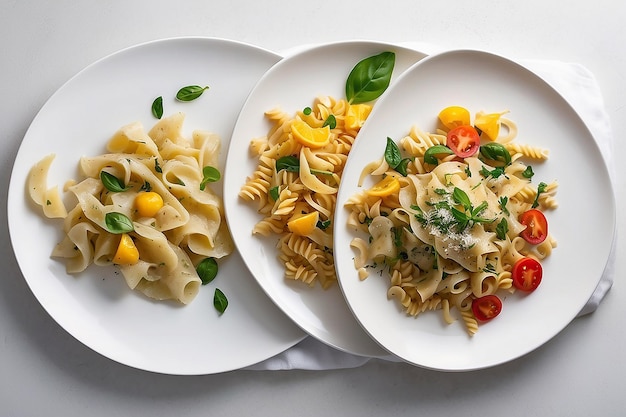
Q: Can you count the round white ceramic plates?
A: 3